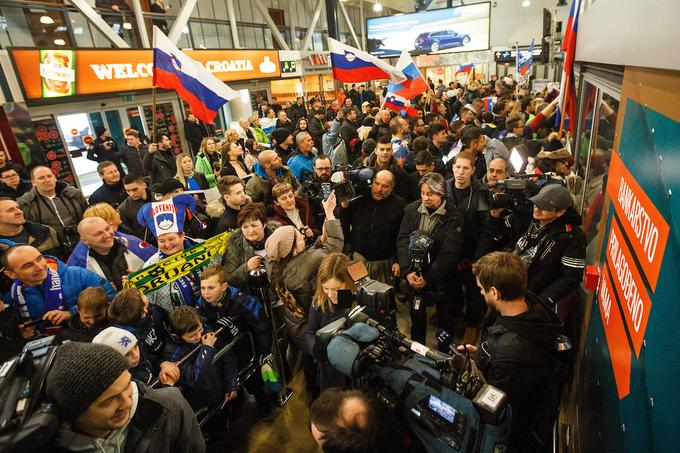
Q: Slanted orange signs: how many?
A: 3